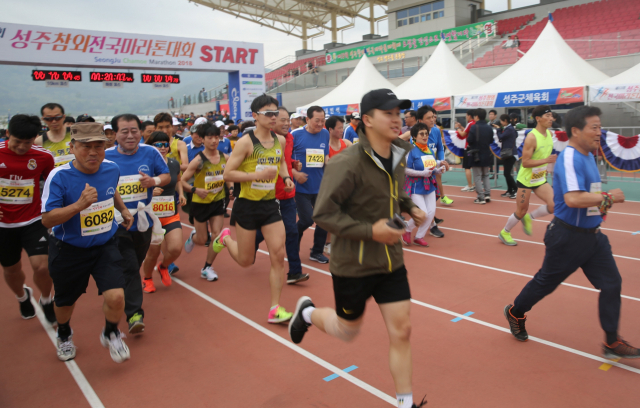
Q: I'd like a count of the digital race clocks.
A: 3